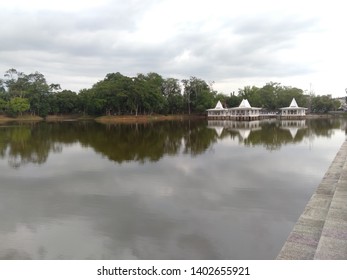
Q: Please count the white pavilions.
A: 3